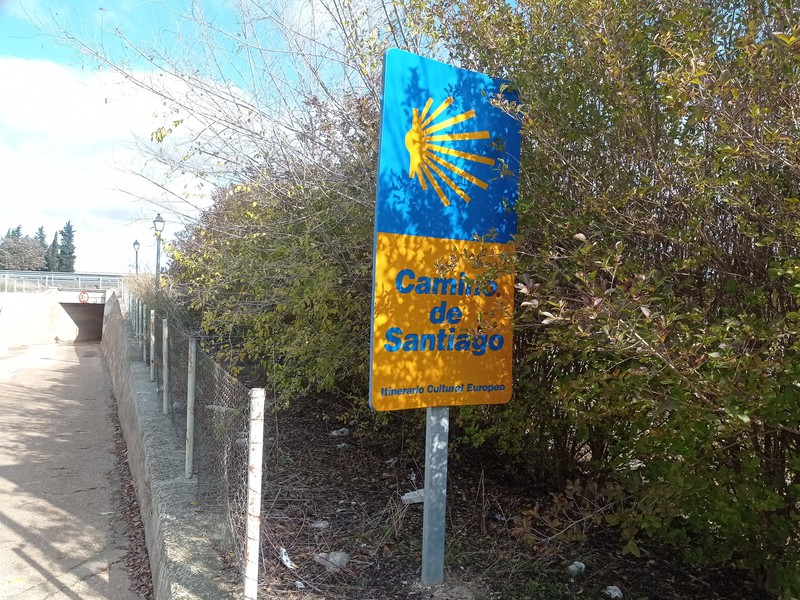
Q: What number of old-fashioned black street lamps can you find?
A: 2